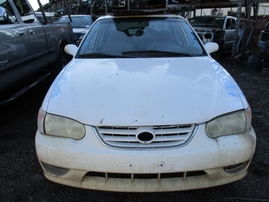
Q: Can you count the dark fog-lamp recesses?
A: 2